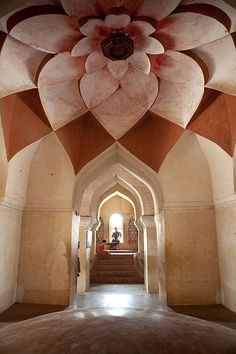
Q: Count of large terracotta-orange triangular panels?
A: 4